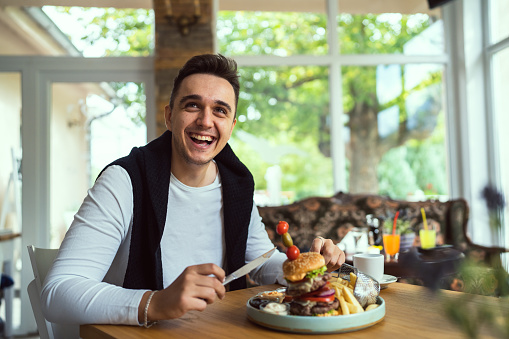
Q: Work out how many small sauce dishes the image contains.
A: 3